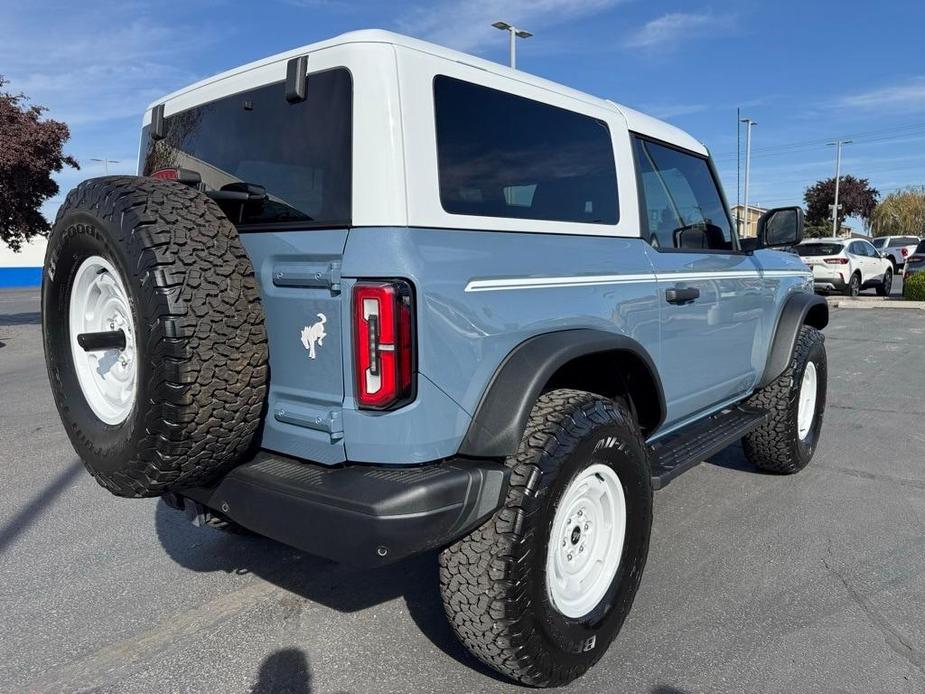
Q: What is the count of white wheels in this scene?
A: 3